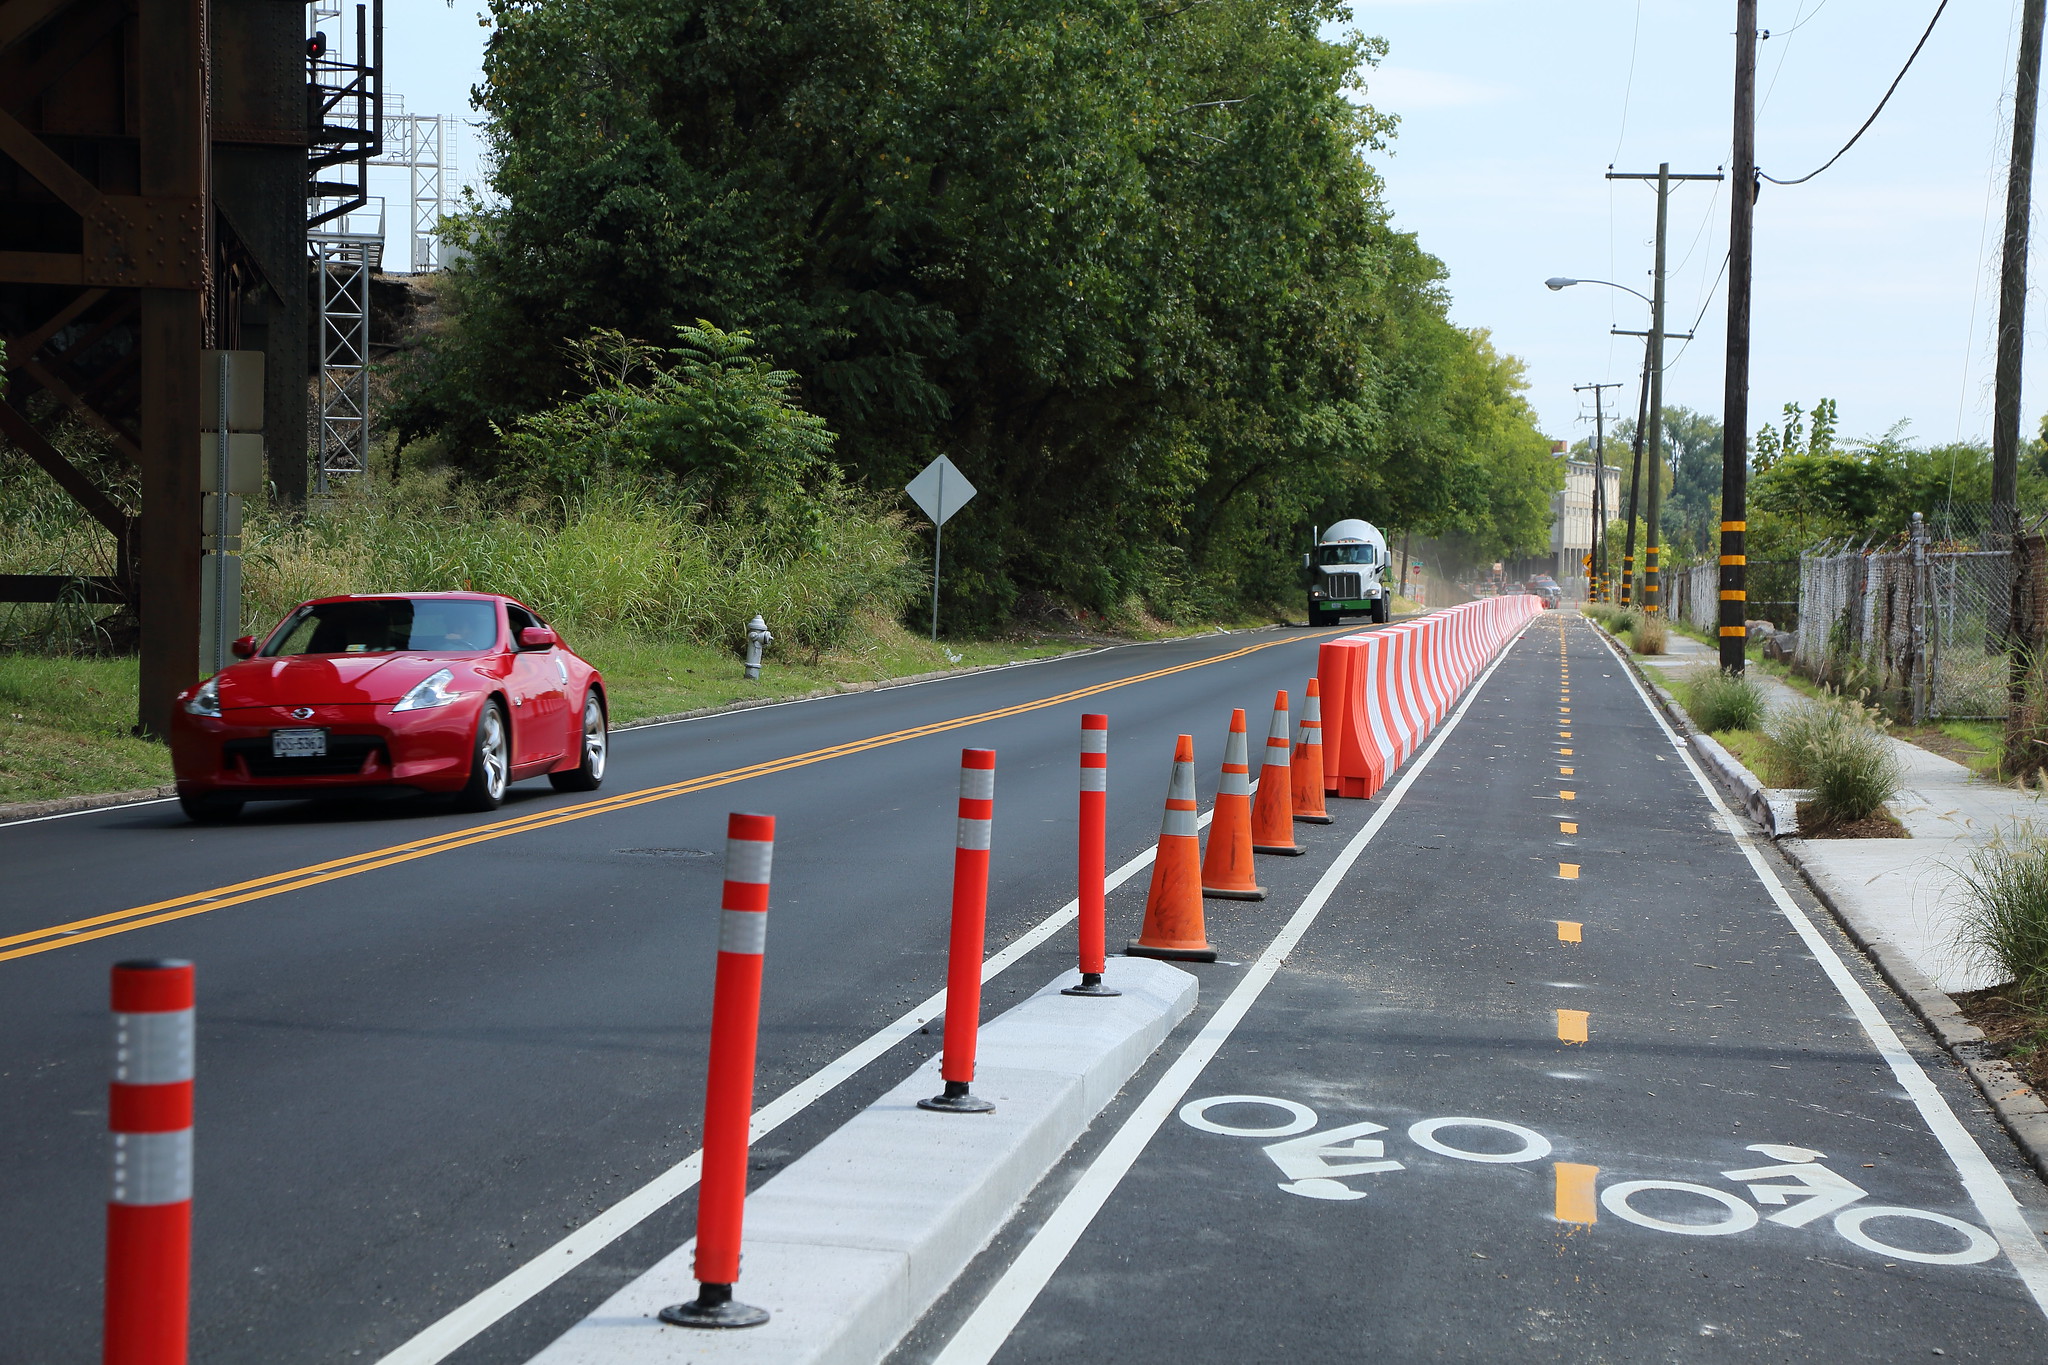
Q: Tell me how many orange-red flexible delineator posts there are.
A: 4